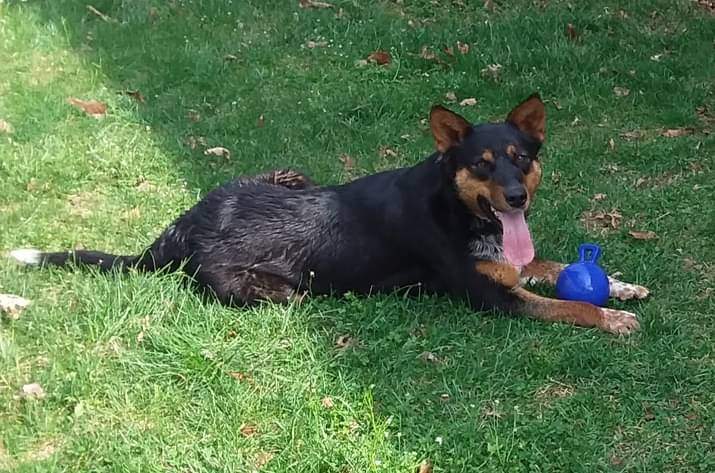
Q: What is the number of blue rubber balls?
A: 1